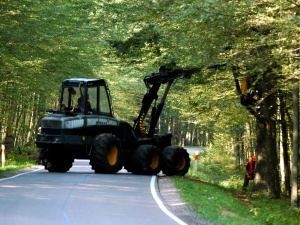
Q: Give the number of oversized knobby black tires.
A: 4